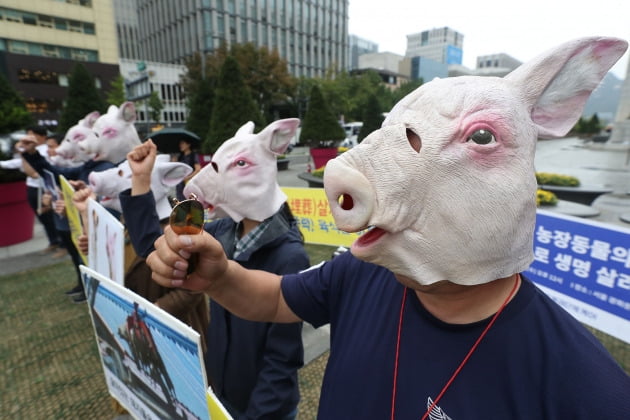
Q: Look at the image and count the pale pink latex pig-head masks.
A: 5